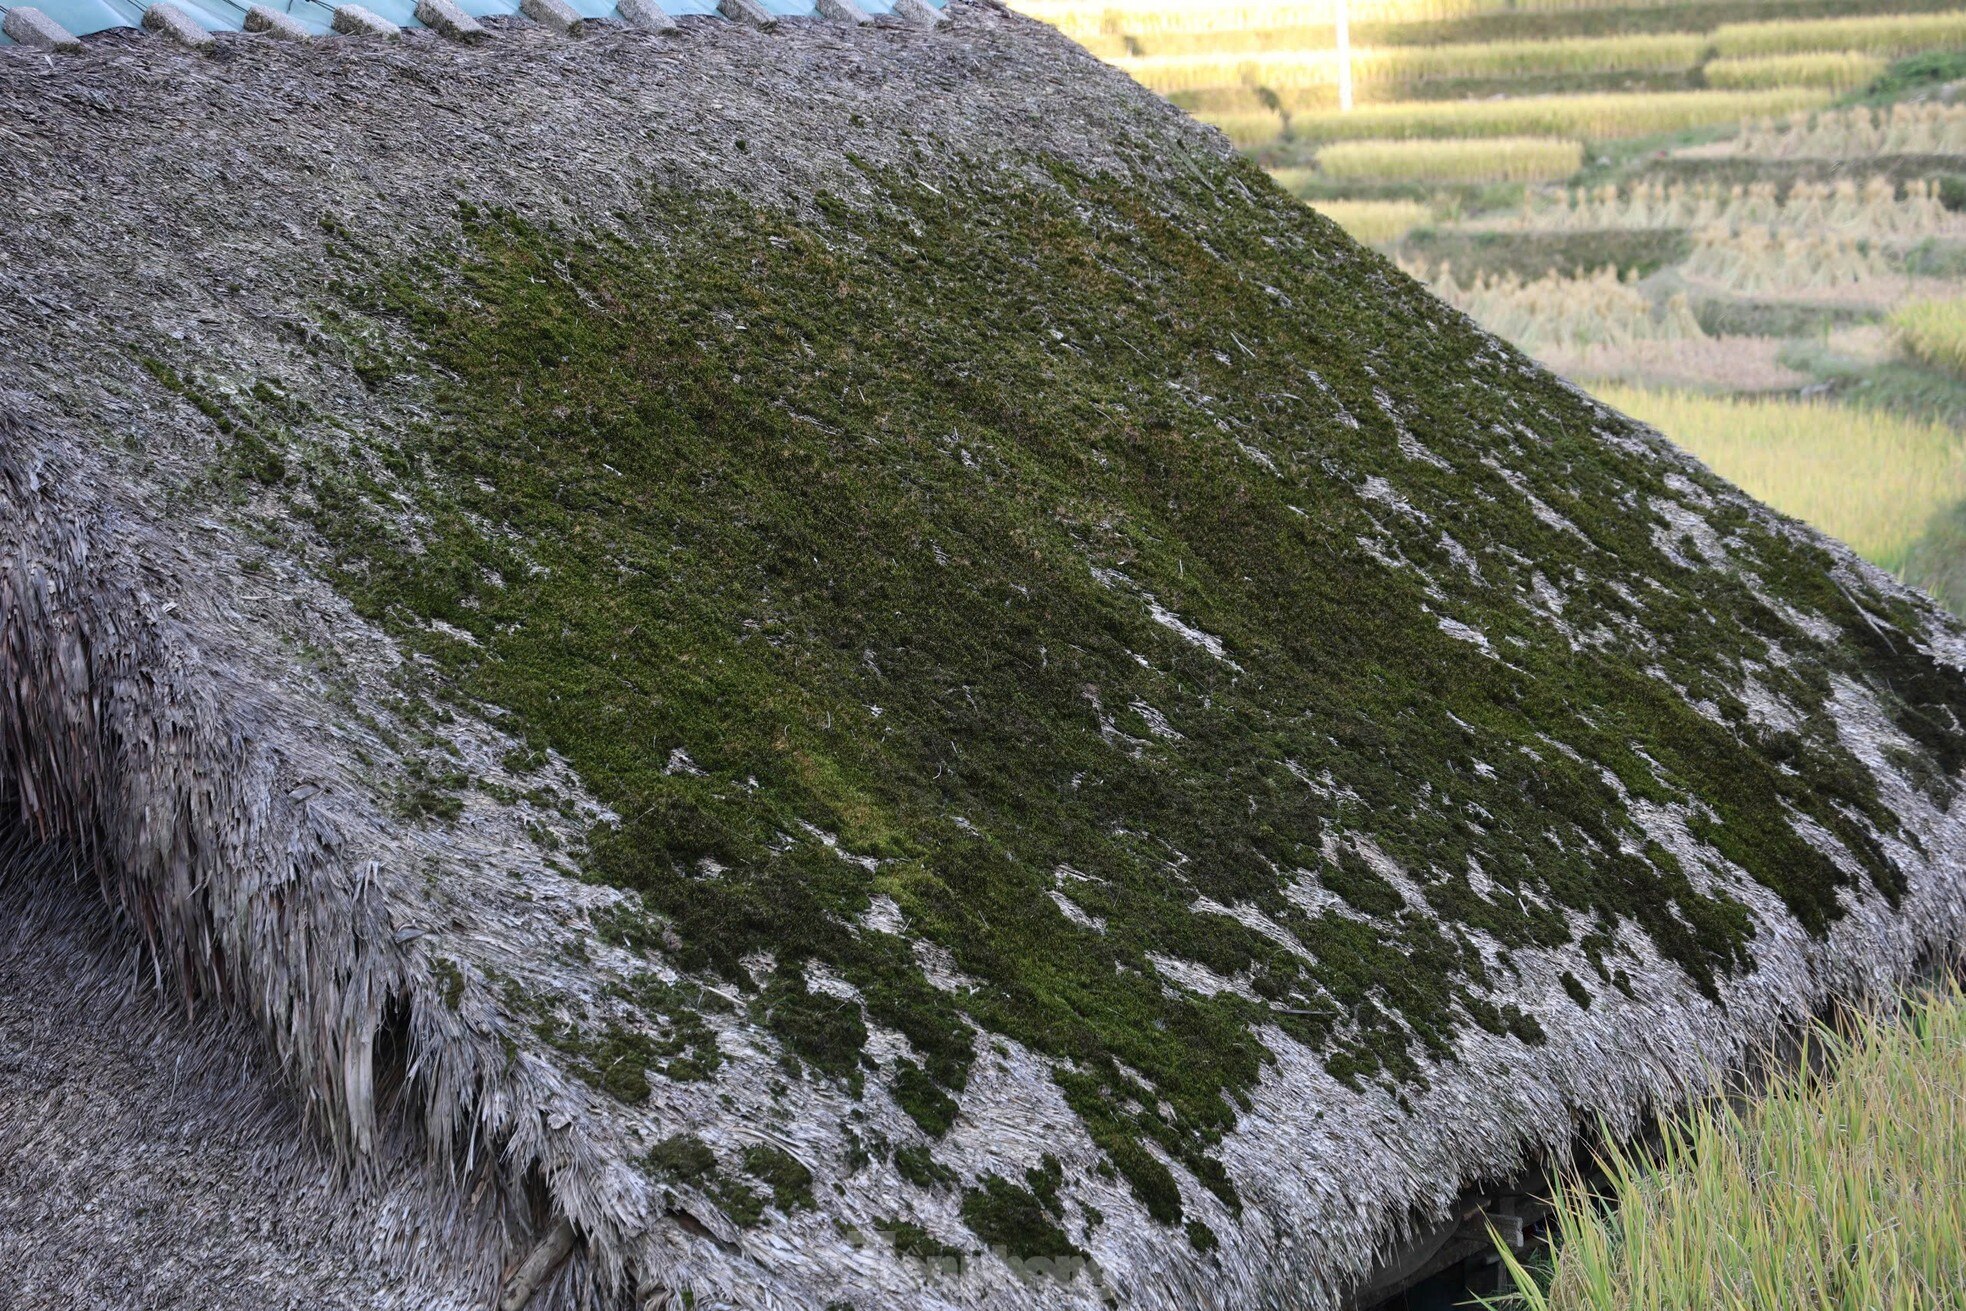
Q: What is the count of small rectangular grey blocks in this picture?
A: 10